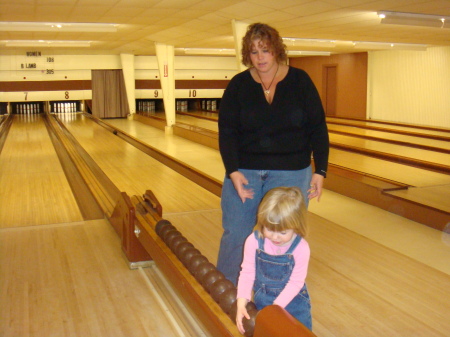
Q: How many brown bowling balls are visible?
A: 13